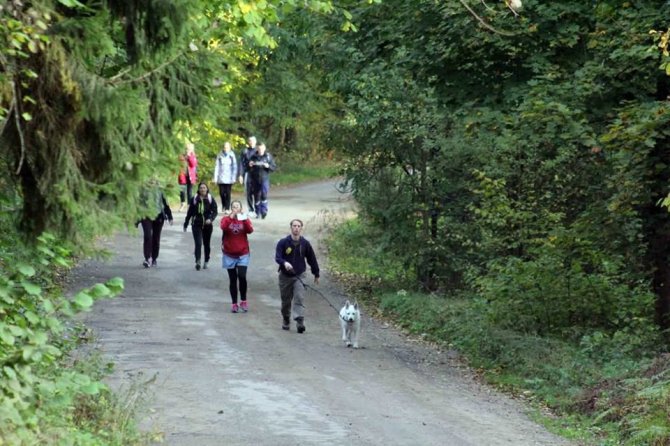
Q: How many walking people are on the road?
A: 8